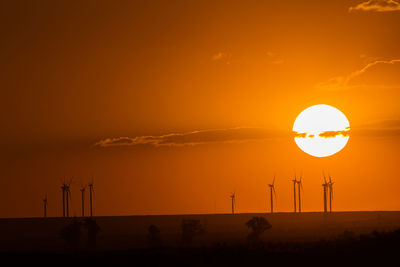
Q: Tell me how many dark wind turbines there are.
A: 11